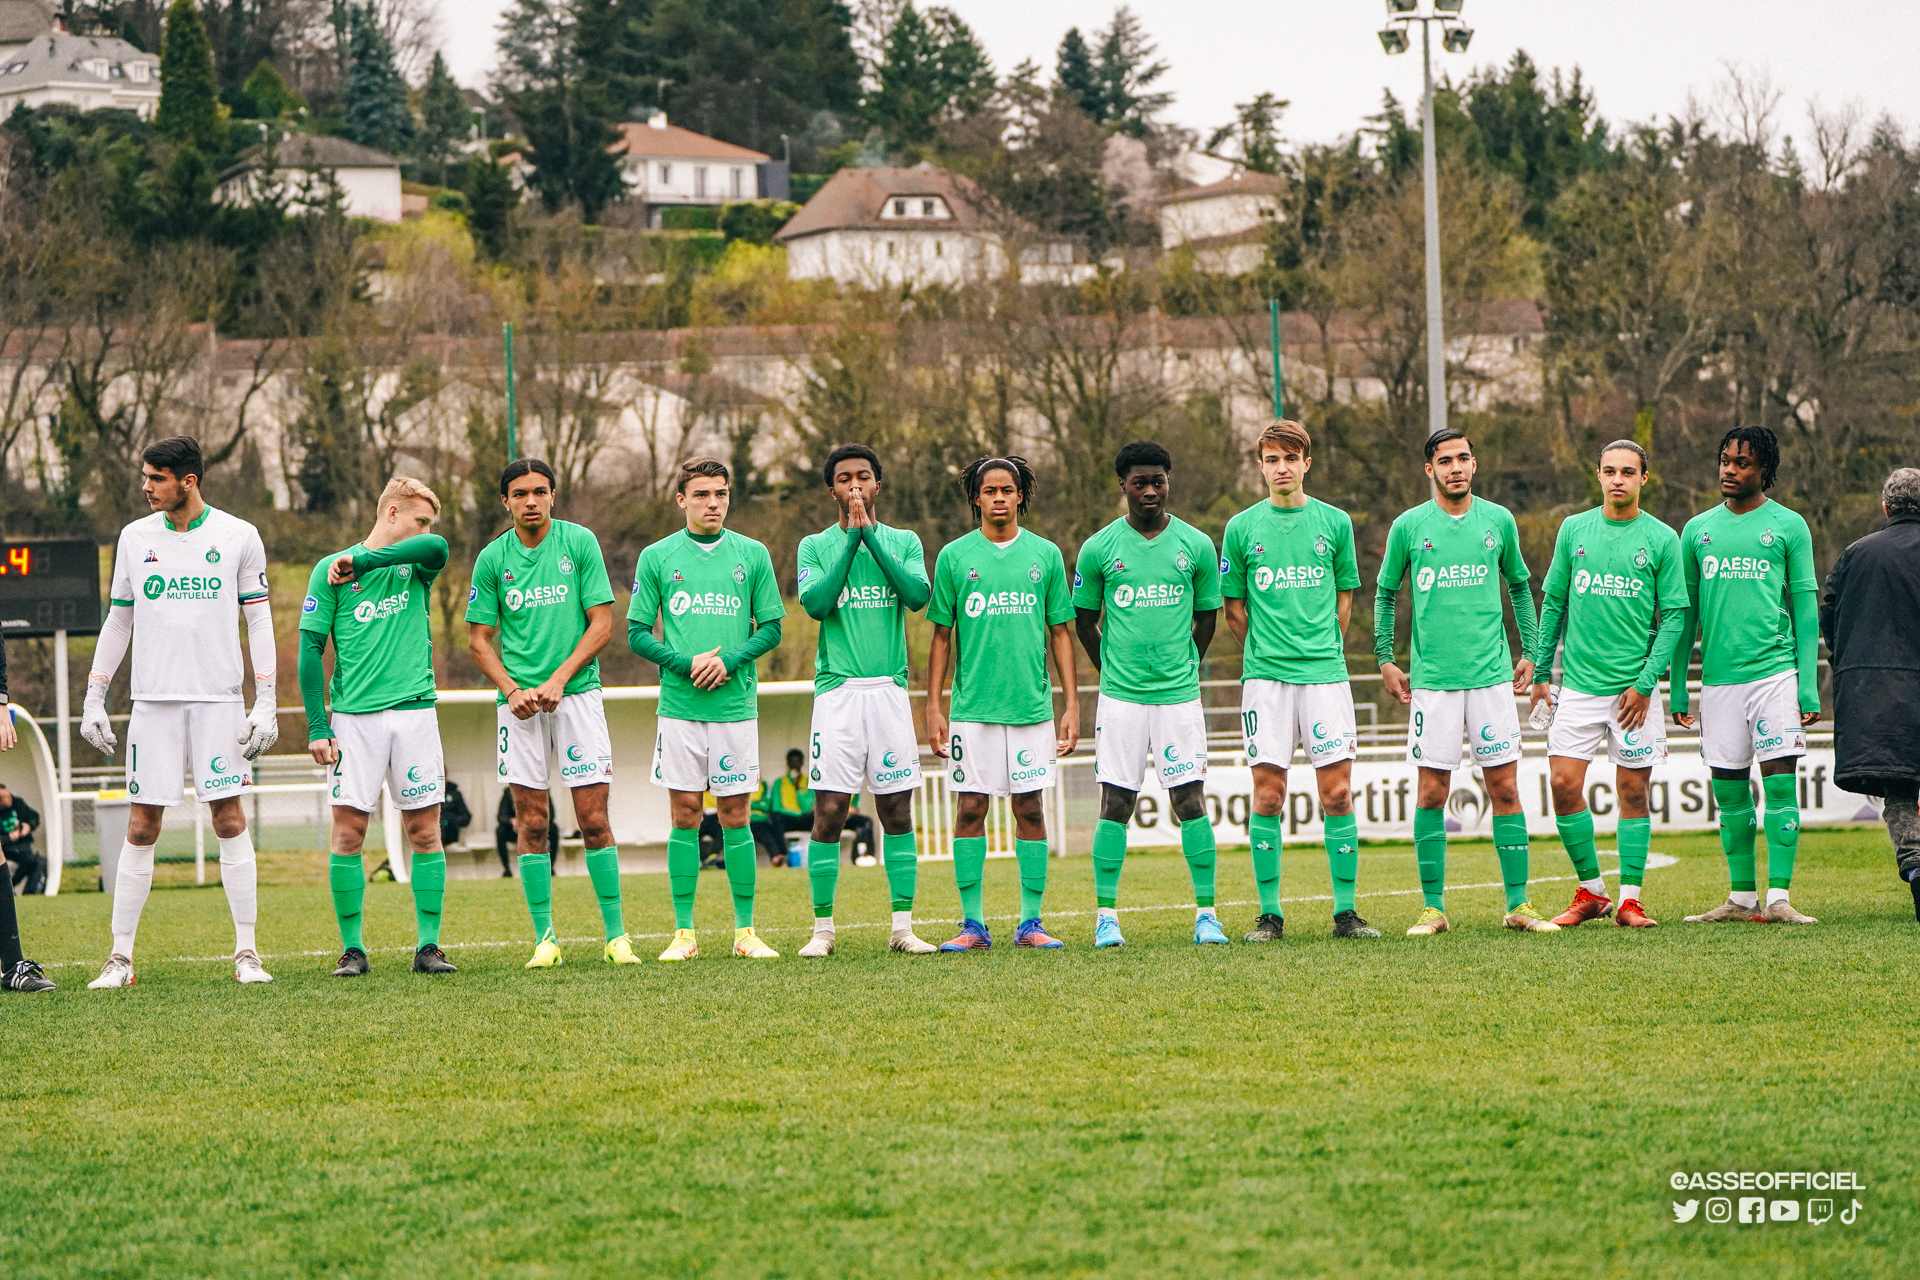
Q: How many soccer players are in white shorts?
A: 11